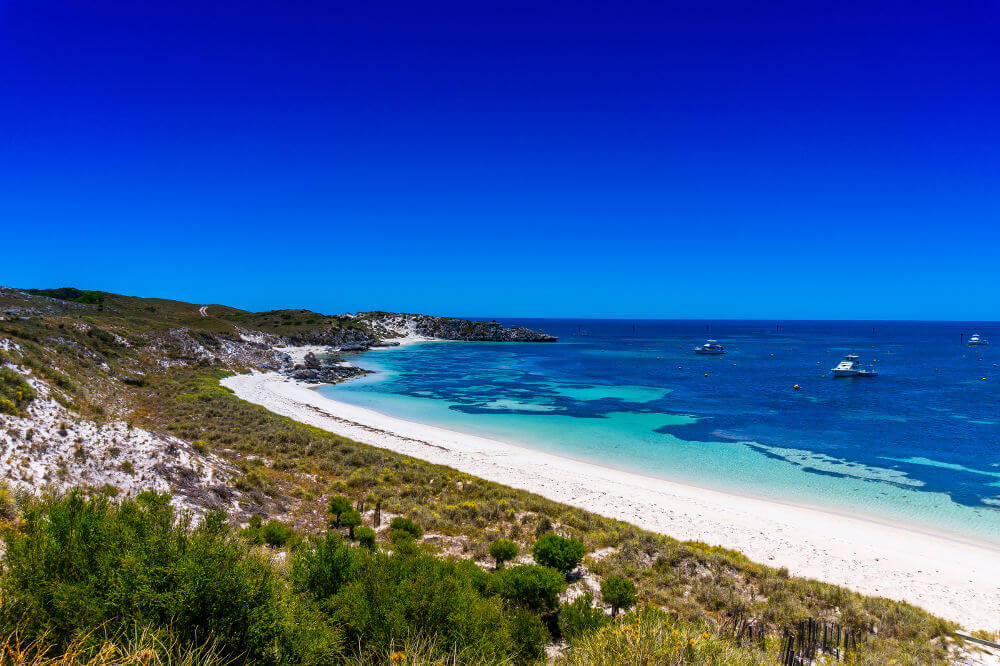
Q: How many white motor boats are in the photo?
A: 3